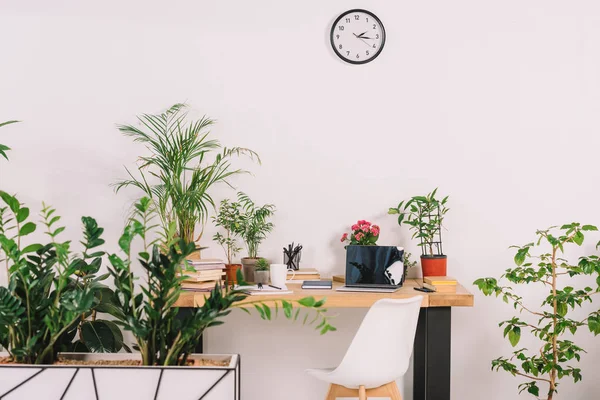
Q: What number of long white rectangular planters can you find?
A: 1